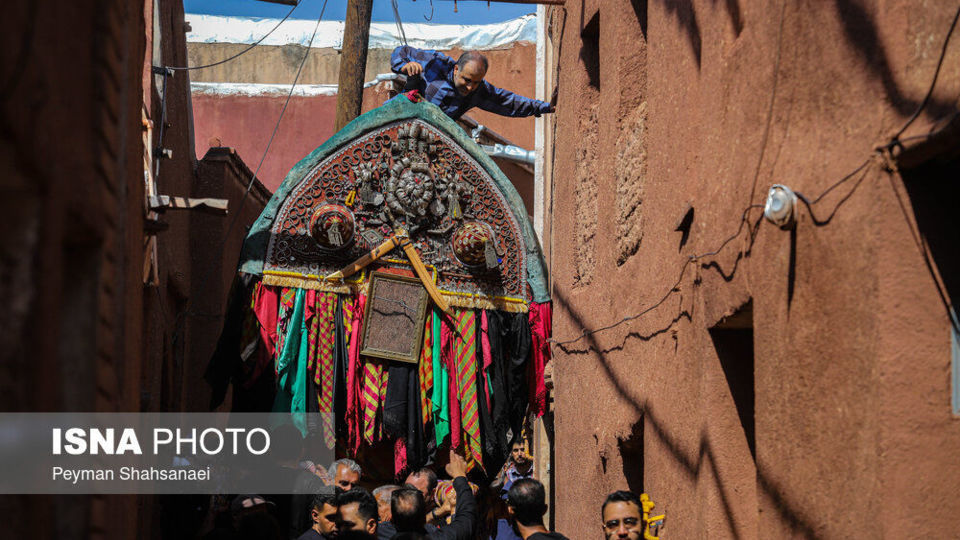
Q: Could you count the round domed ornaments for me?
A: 2